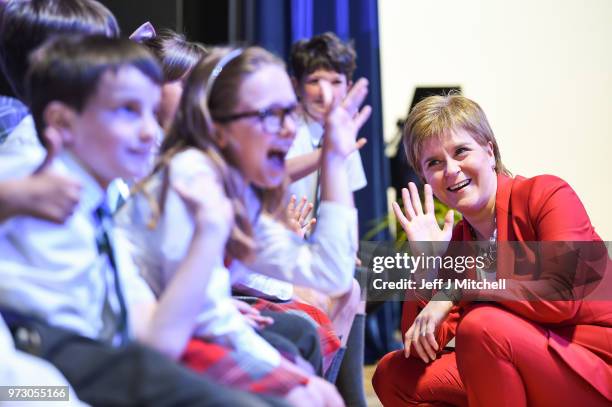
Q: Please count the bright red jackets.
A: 1